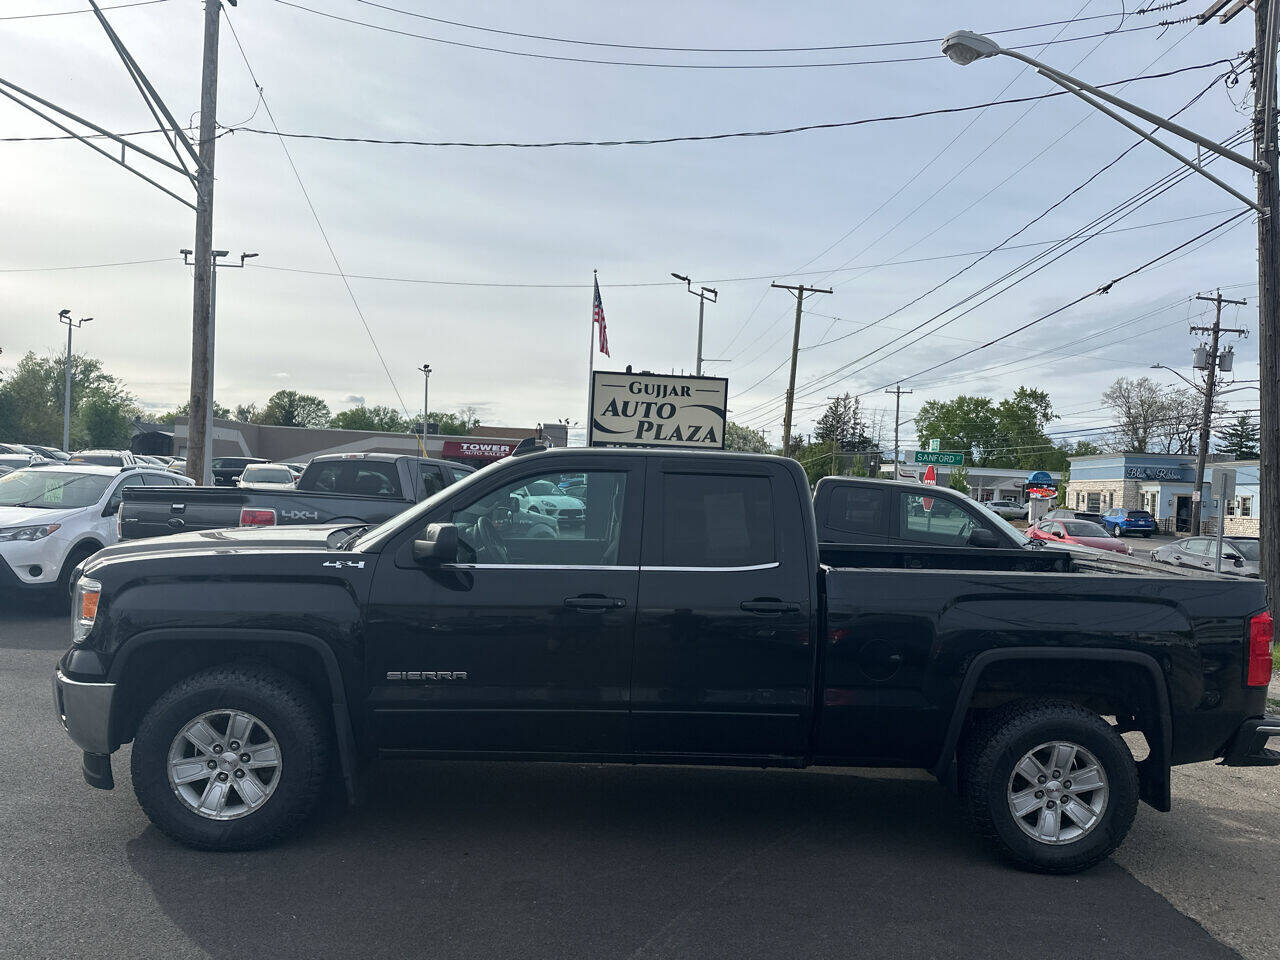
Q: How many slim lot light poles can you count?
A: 4